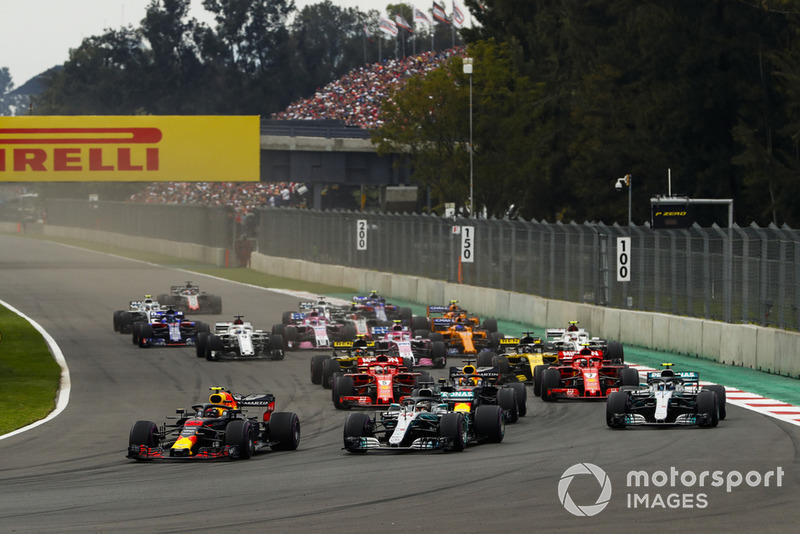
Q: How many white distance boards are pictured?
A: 3